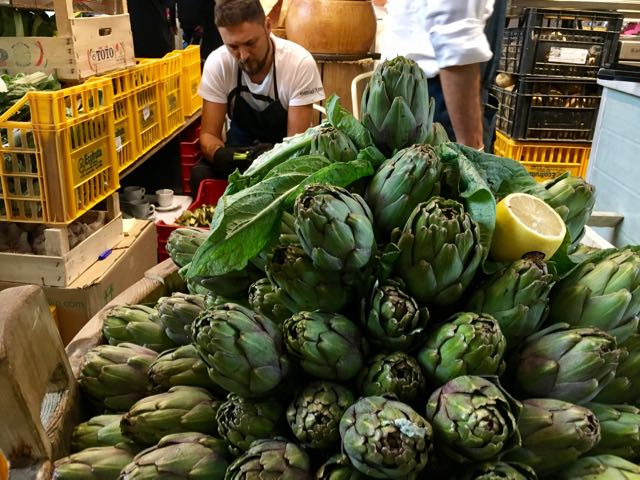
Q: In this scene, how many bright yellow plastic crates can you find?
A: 6